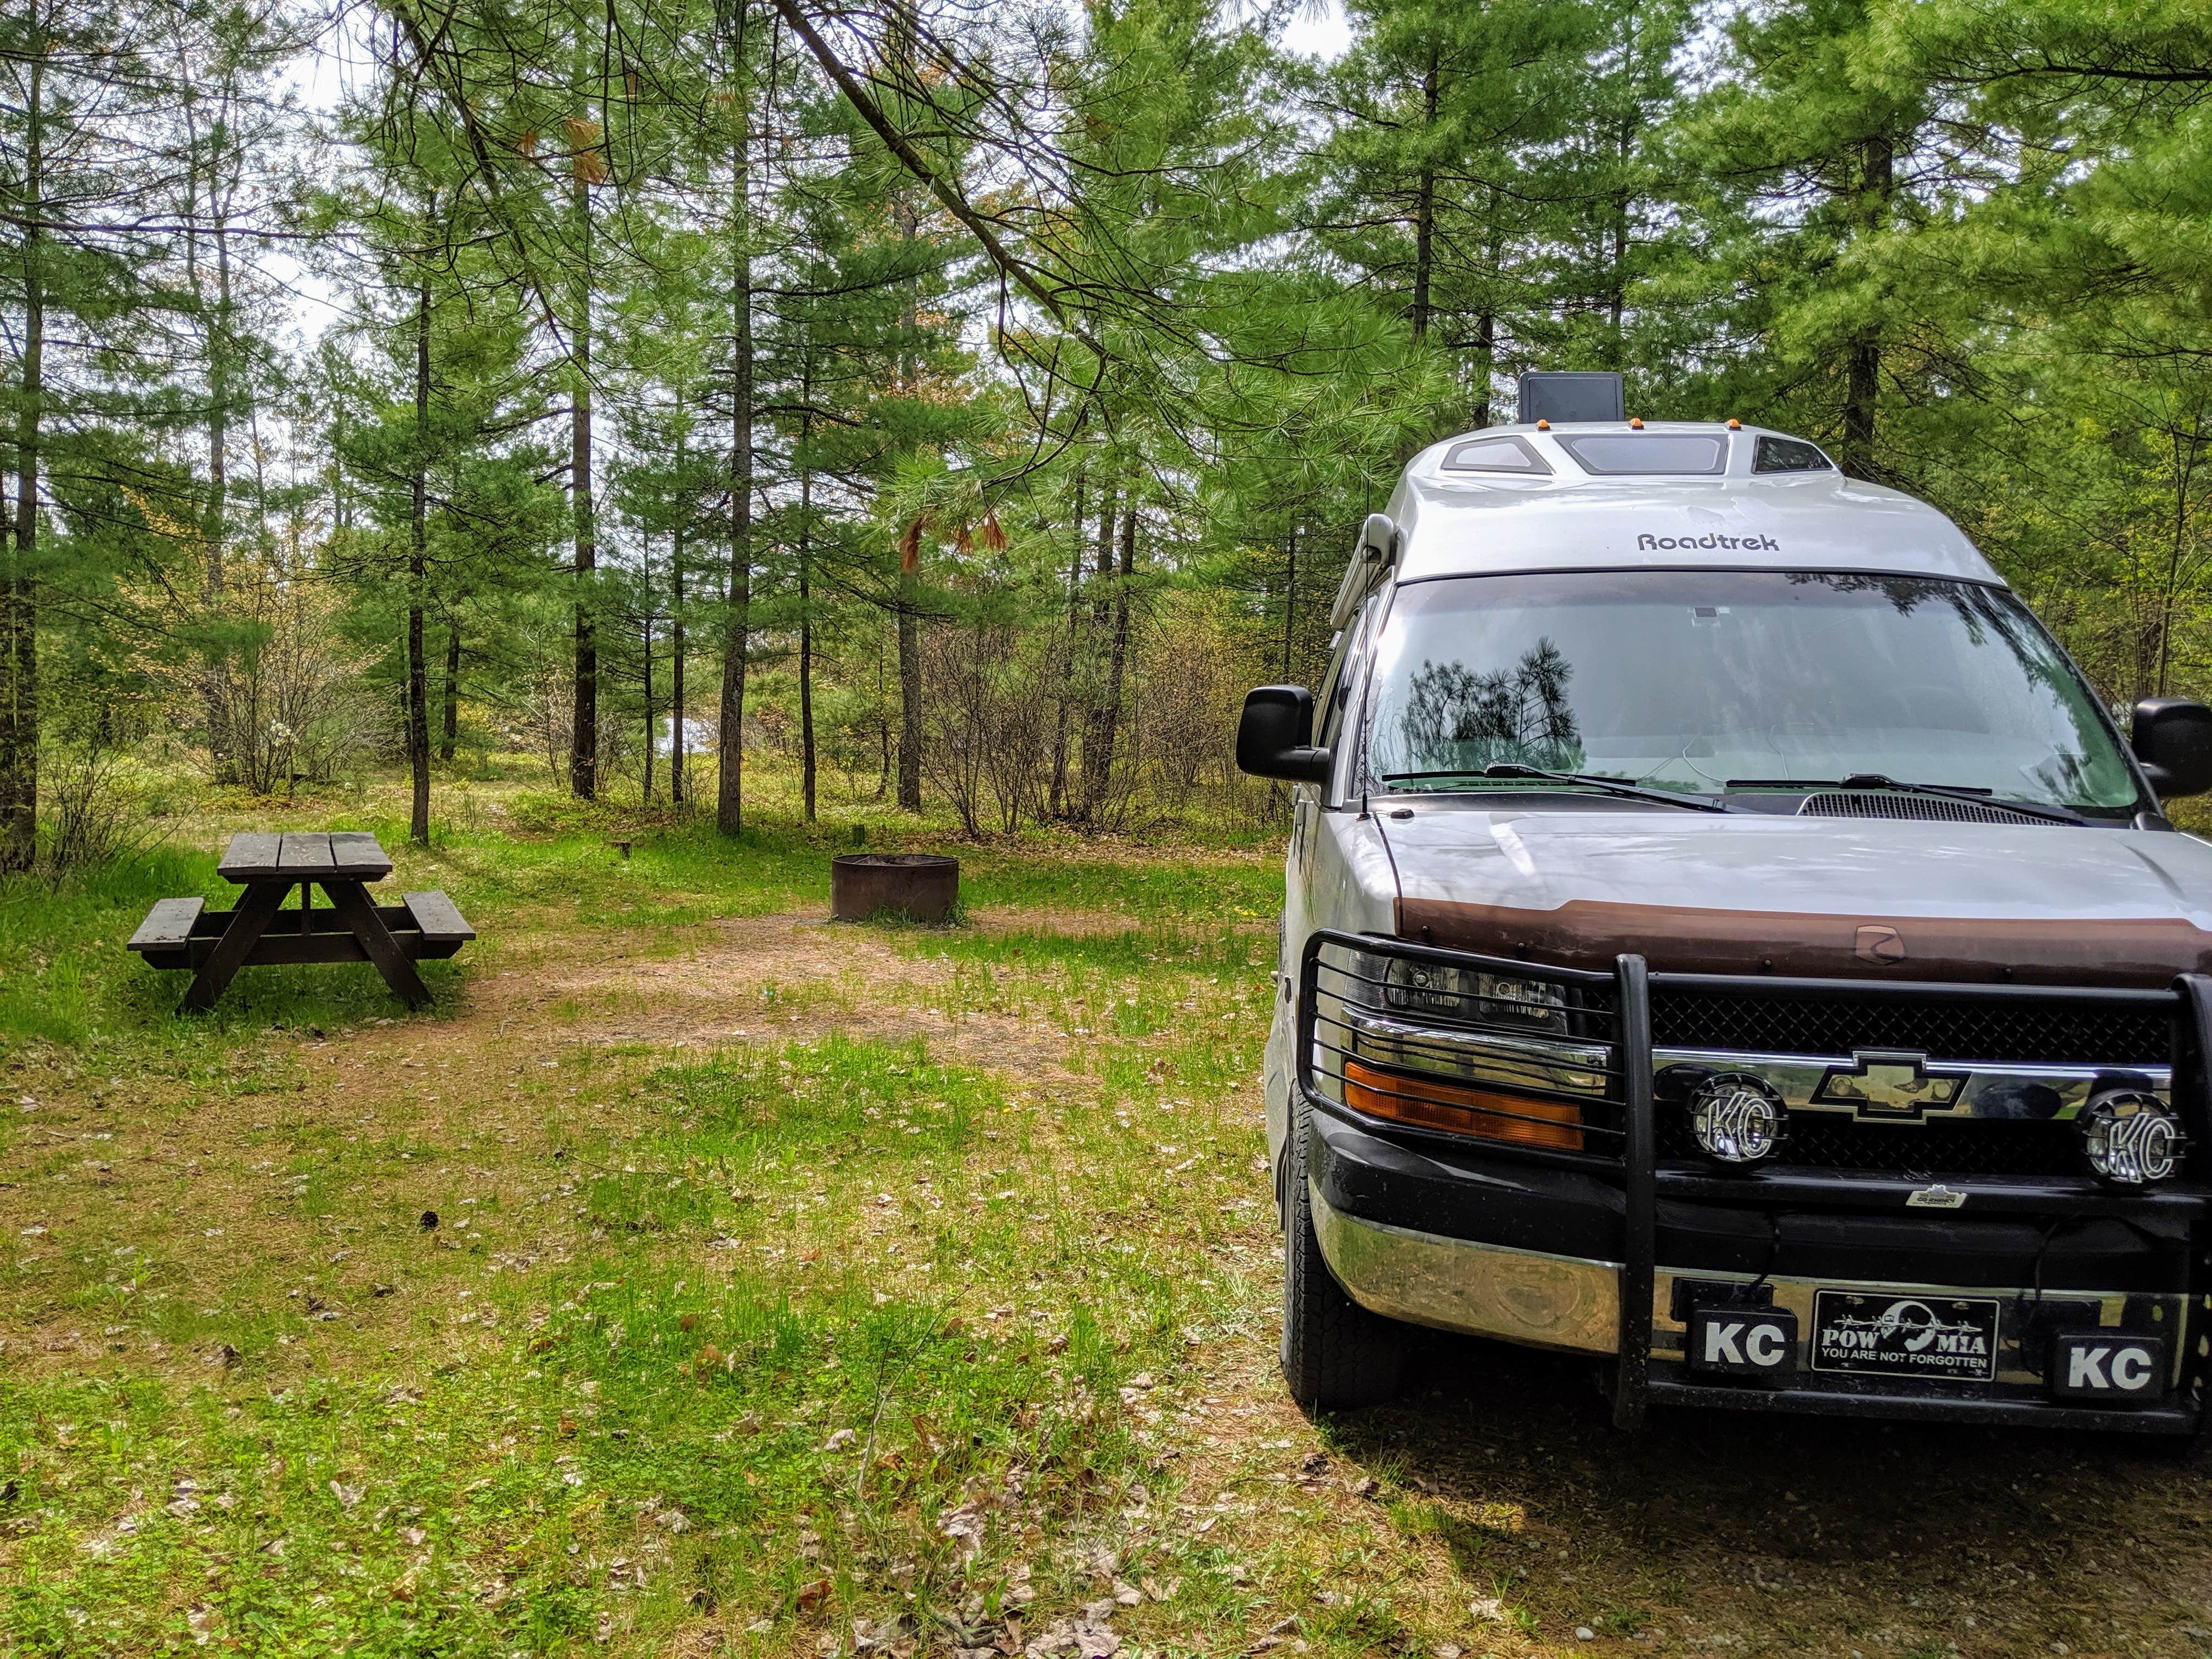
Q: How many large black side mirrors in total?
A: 2